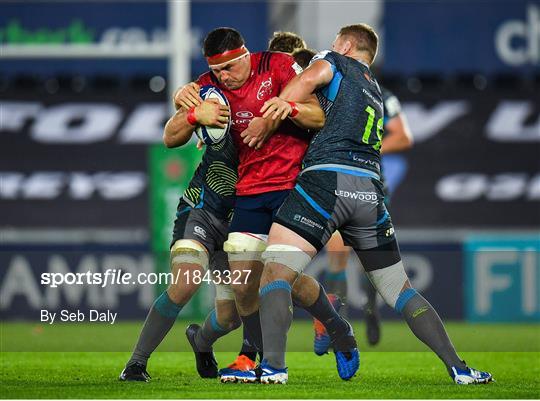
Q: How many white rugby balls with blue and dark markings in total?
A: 1